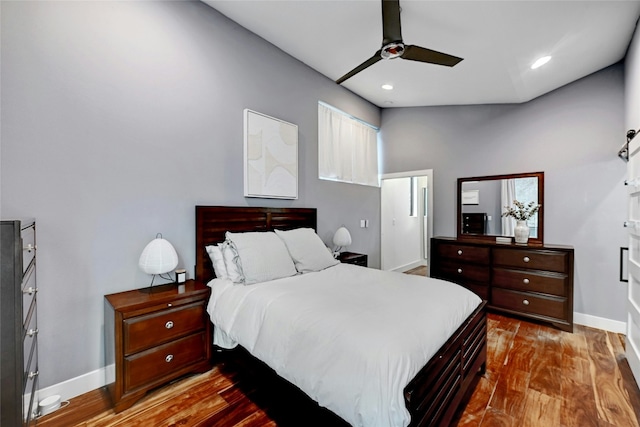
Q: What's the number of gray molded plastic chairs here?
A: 0